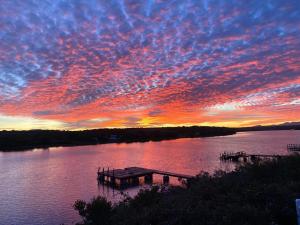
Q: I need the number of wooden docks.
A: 3